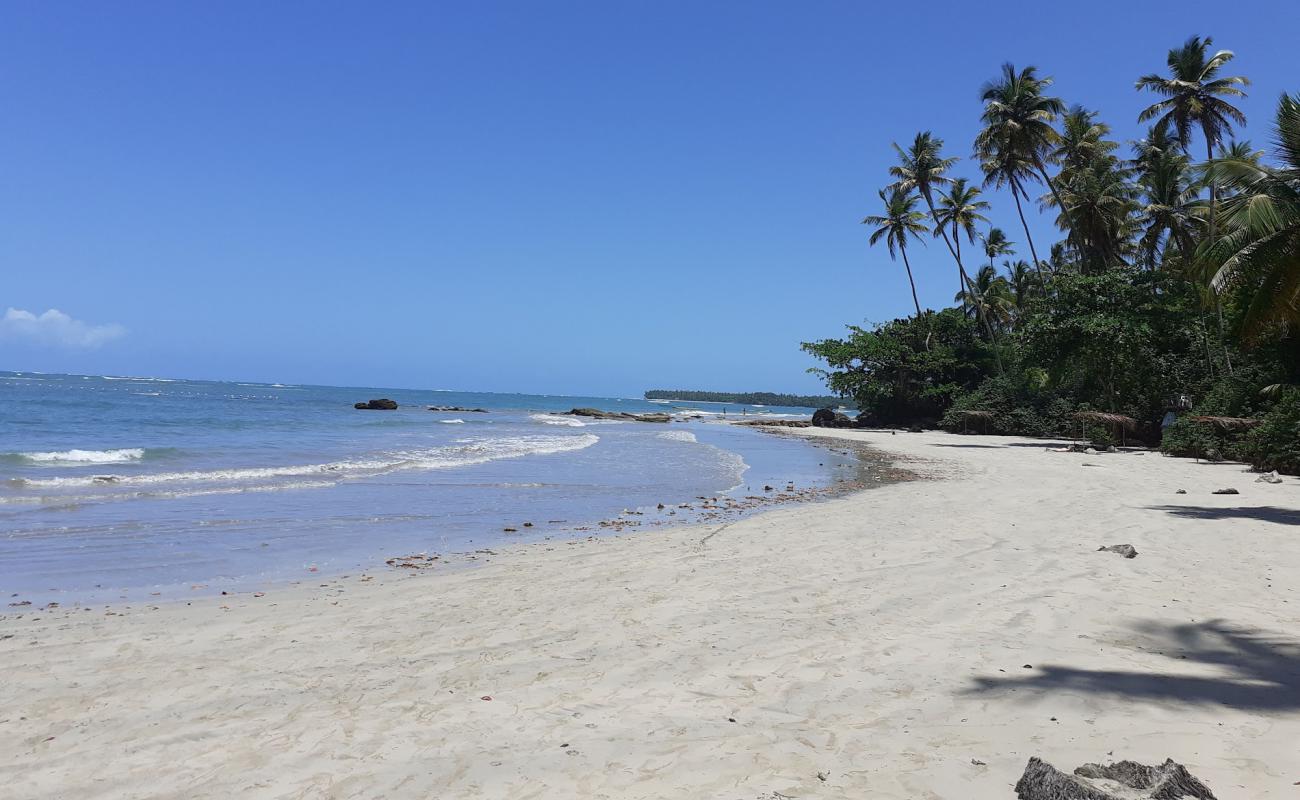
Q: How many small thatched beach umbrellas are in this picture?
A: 3